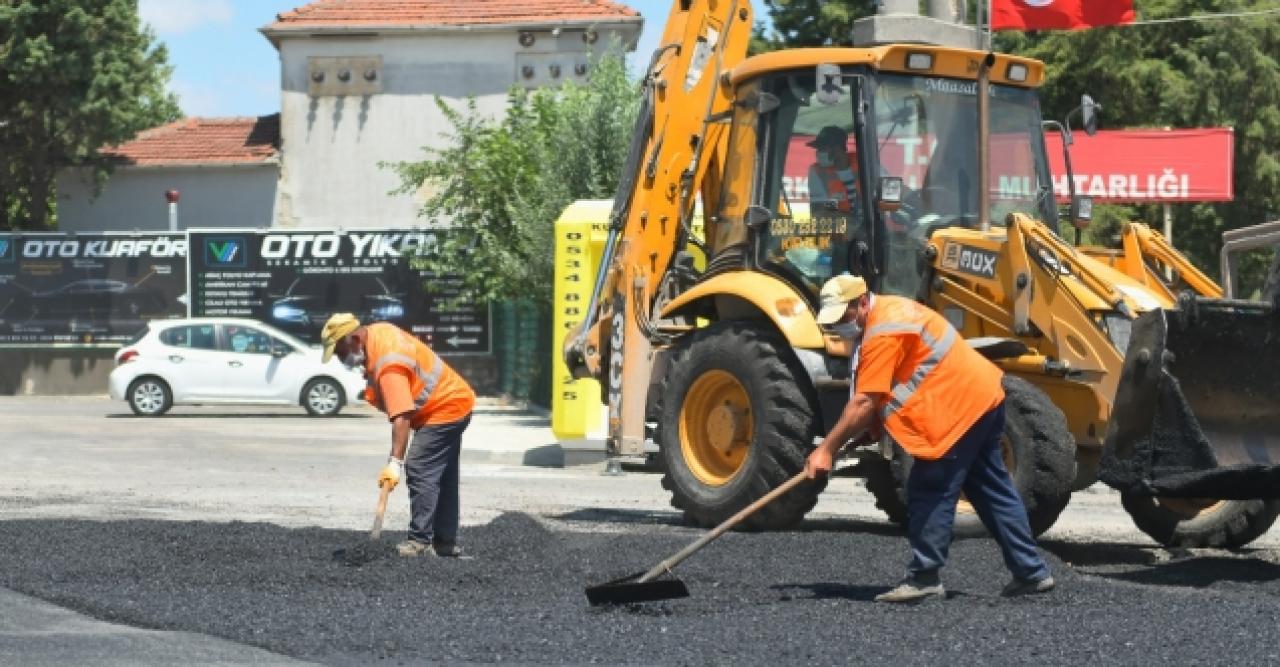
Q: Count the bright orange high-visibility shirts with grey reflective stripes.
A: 2